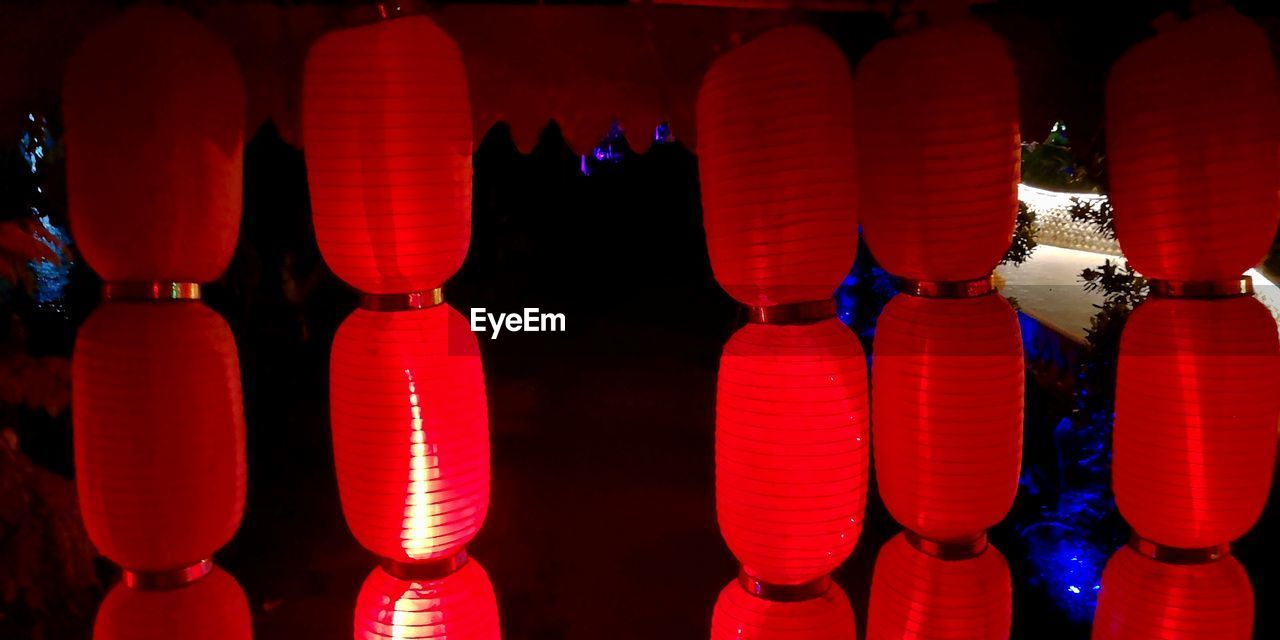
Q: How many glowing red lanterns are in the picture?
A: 15